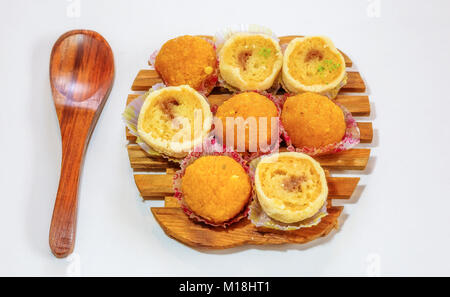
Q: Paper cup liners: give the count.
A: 8